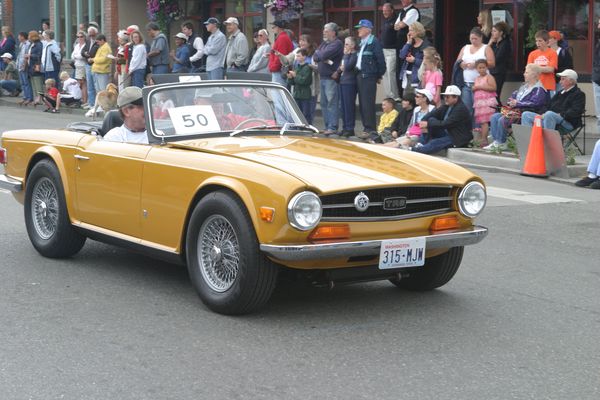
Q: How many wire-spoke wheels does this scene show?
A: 2